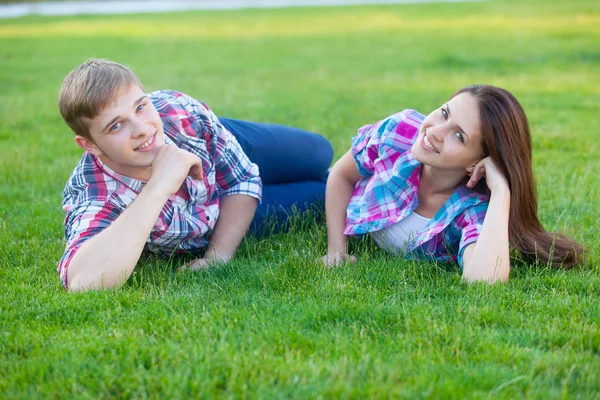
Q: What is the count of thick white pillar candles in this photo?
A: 0